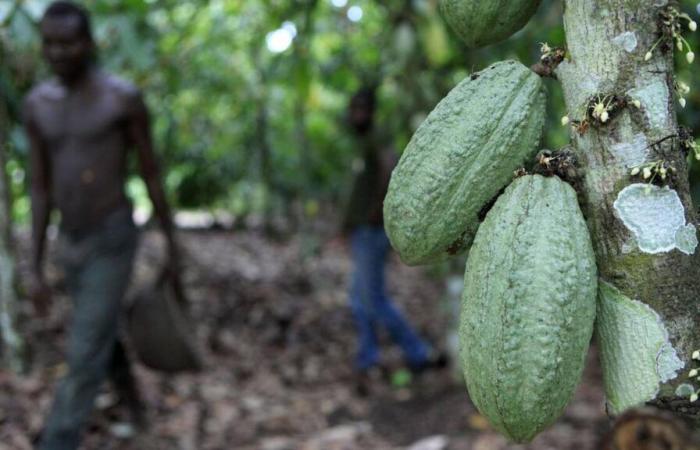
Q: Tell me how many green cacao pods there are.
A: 3